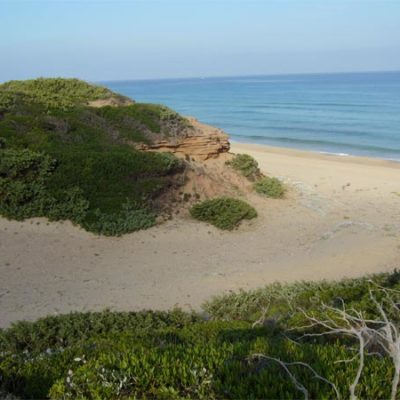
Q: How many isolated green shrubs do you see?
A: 3